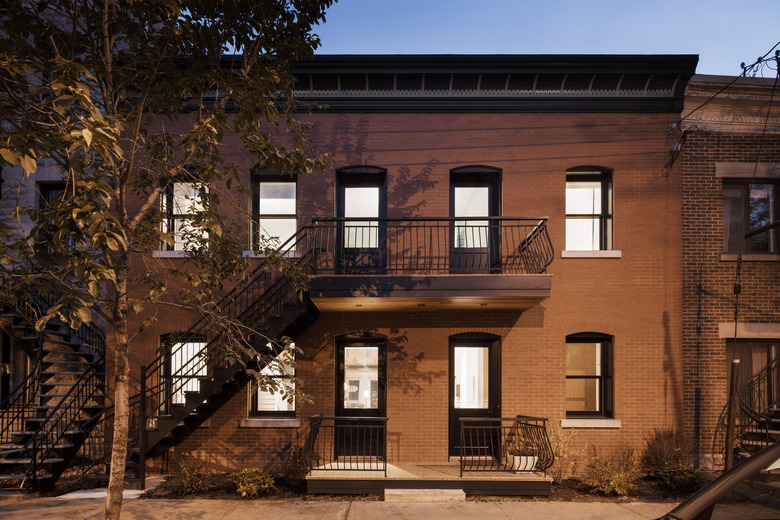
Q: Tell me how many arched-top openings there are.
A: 10